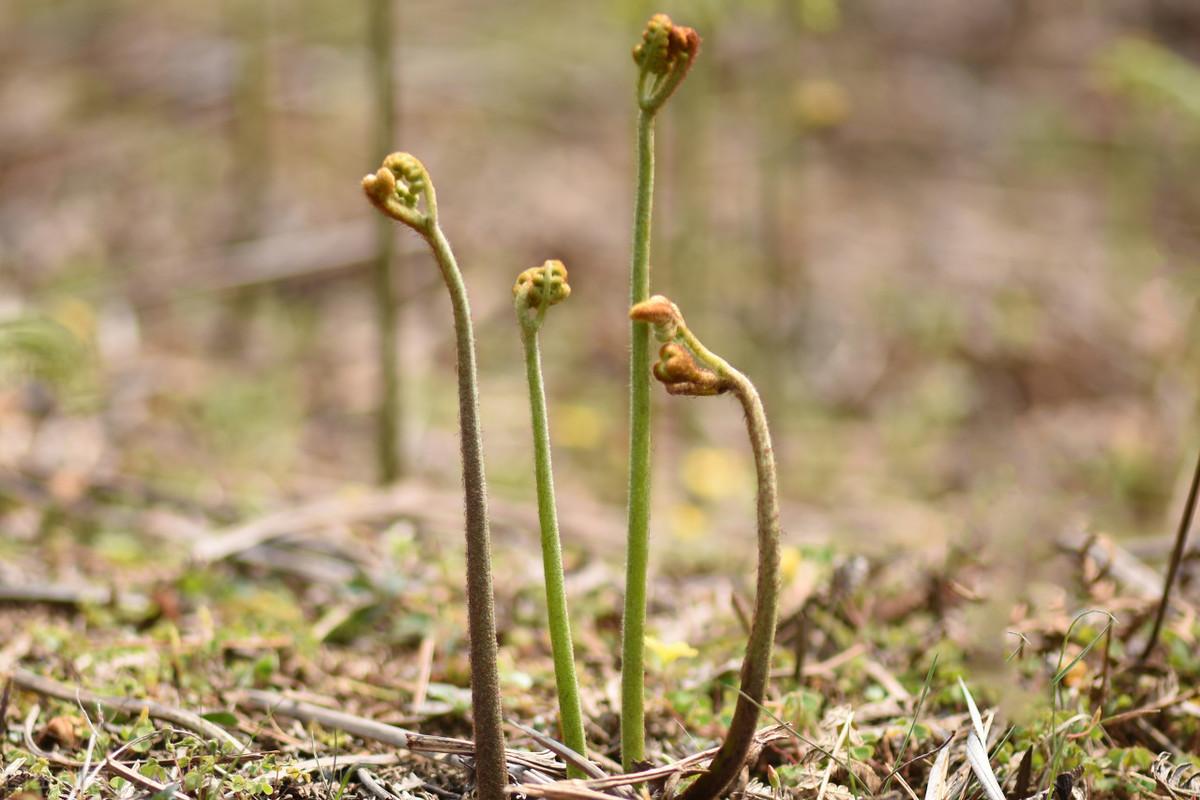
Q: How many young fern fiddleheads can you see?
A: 4